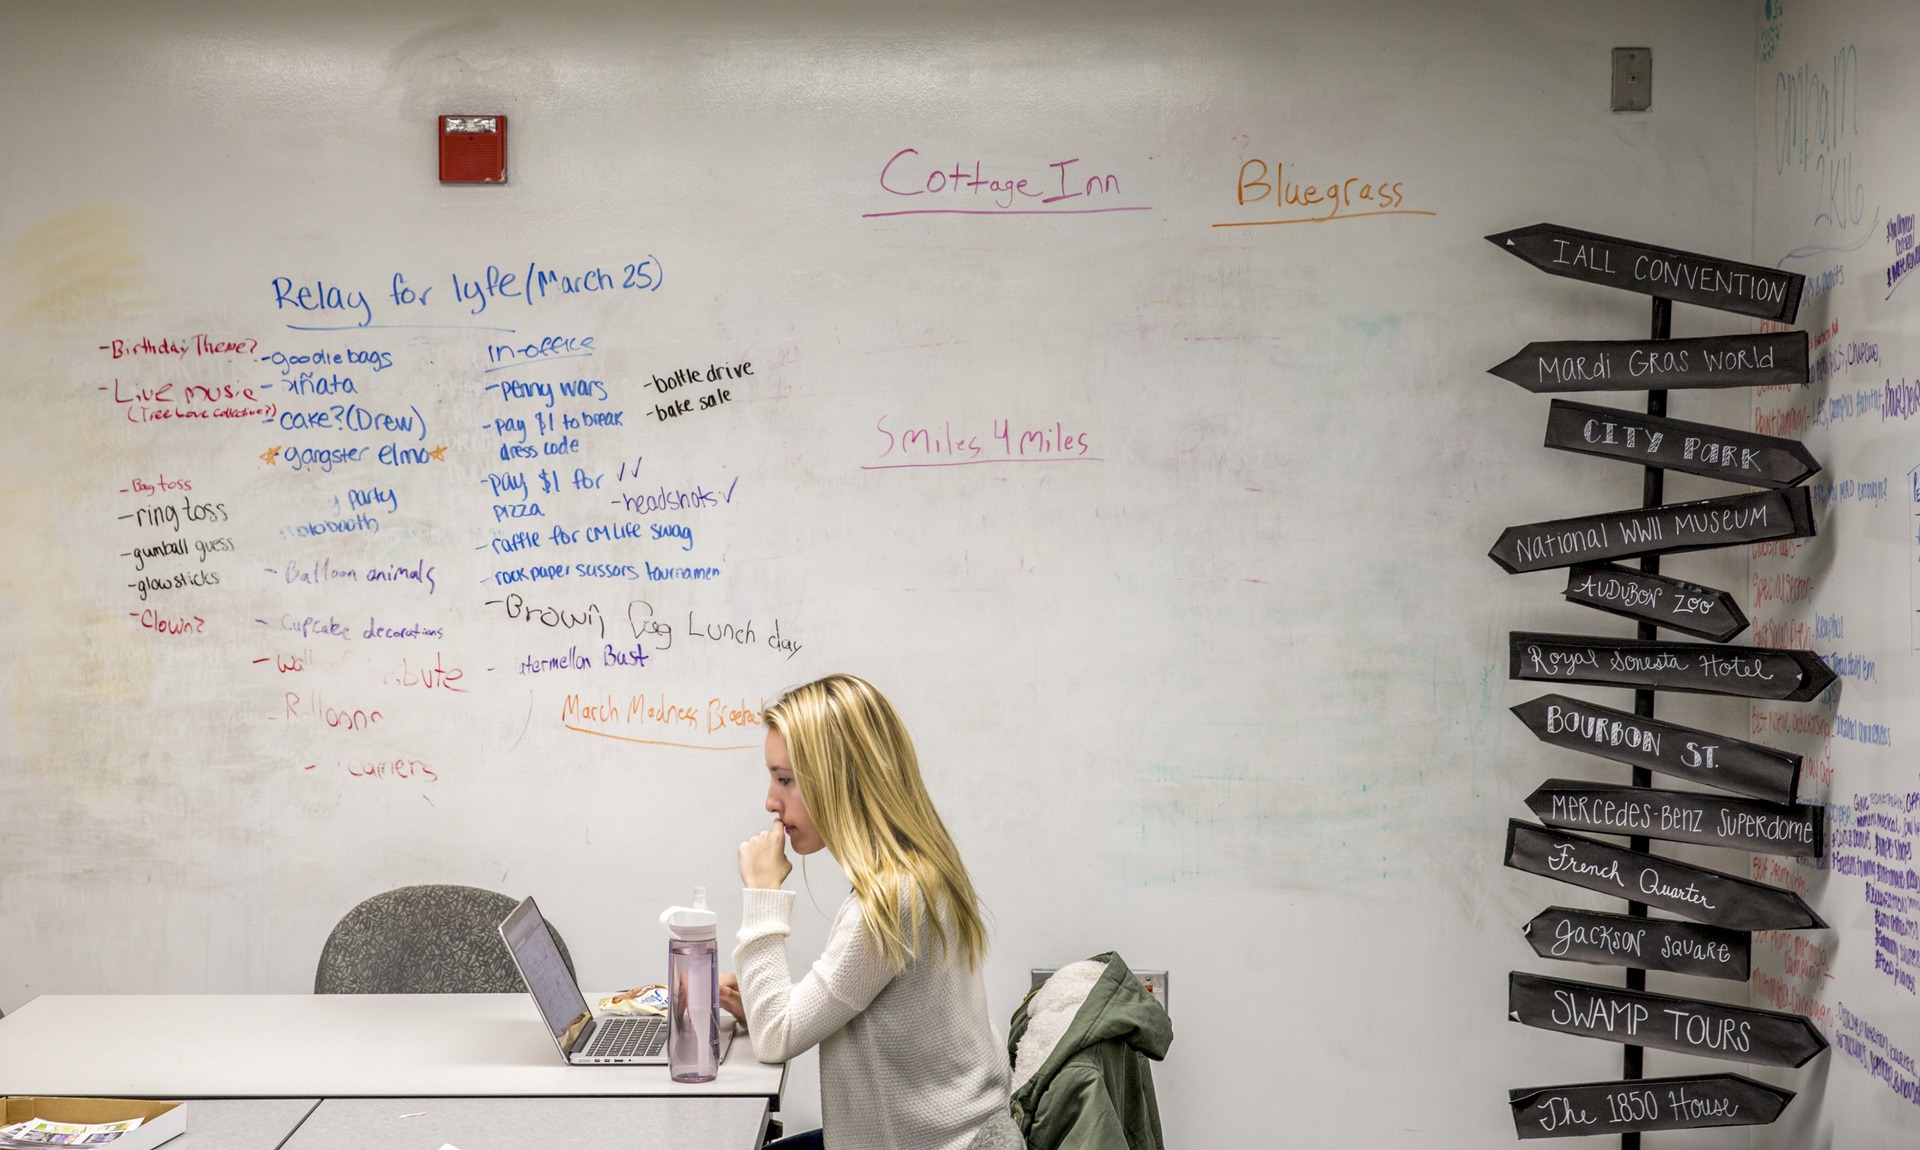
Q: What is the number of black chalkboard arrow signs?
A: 12